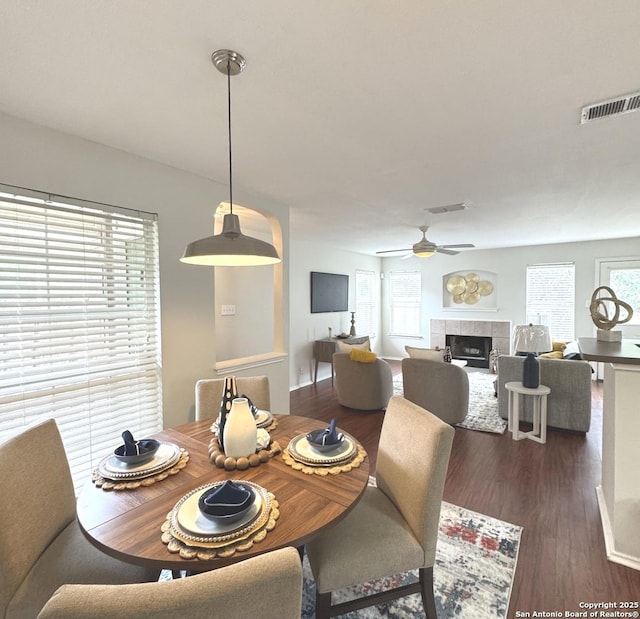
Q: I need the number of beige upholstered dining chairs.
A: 4